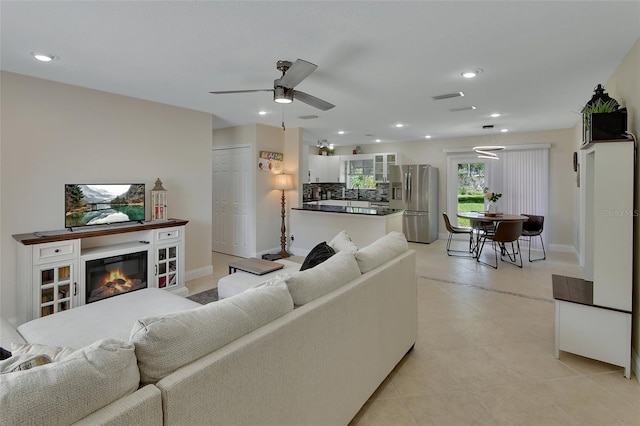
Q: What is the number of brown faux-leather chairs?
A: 4